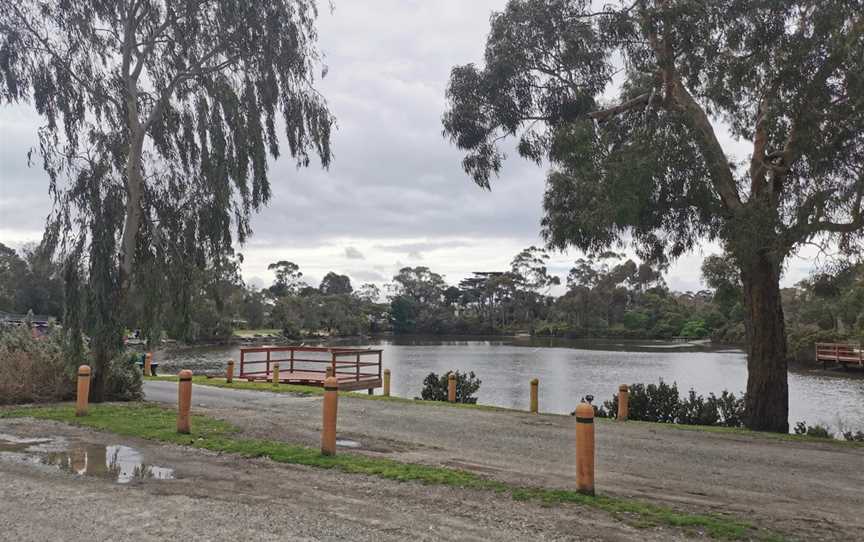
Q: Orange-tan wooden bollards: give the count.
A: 12